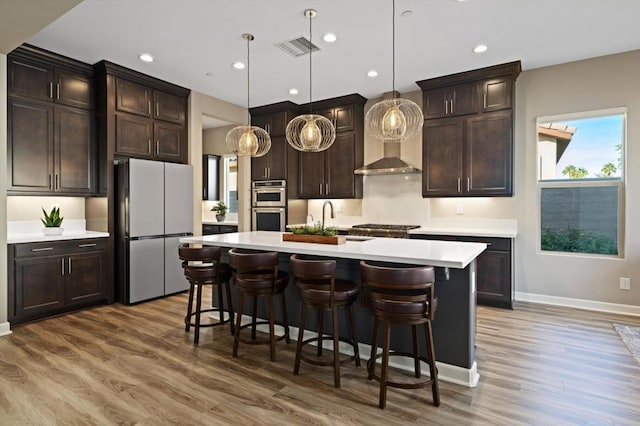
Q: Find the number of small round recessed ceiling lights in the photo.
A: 6